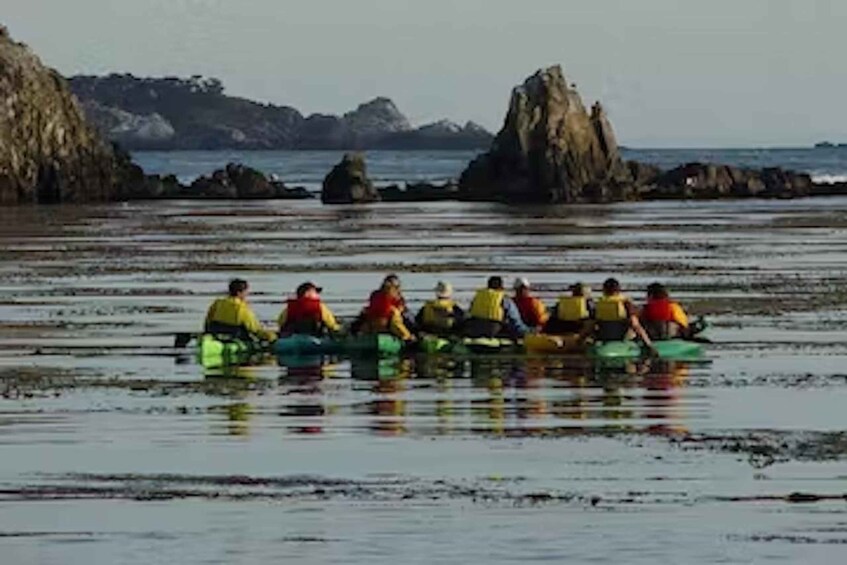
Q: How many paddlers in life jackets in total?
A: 9